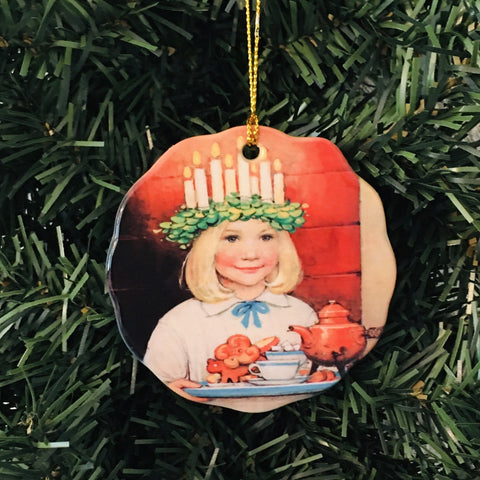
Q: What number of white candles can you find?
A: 8